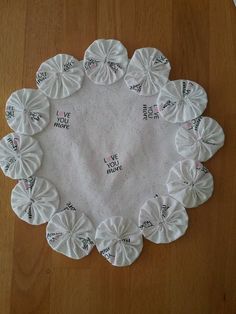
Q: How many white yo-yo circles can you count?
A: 12